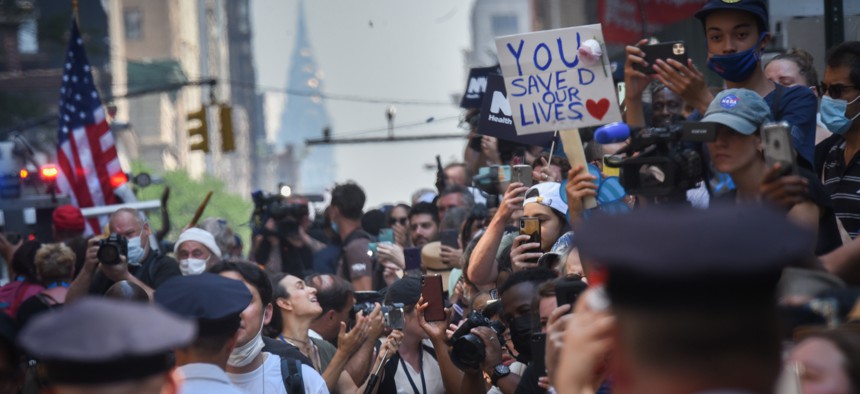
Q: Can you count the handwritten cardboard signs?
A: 1